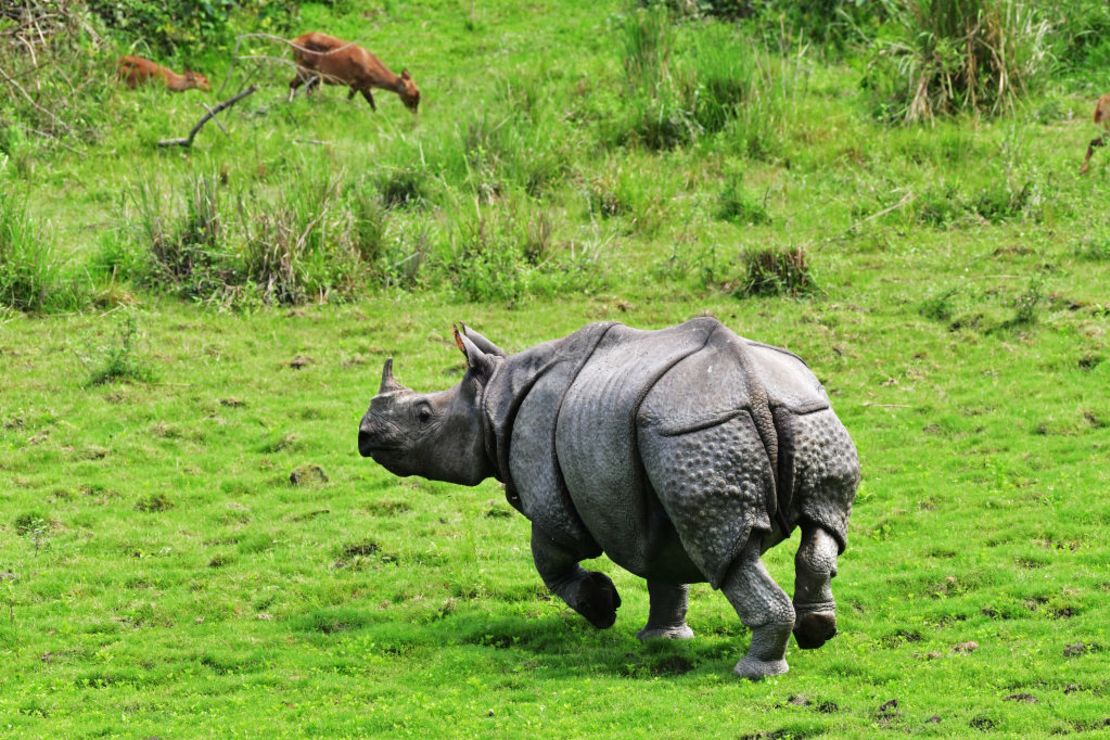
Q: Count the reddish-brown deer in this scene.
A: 3